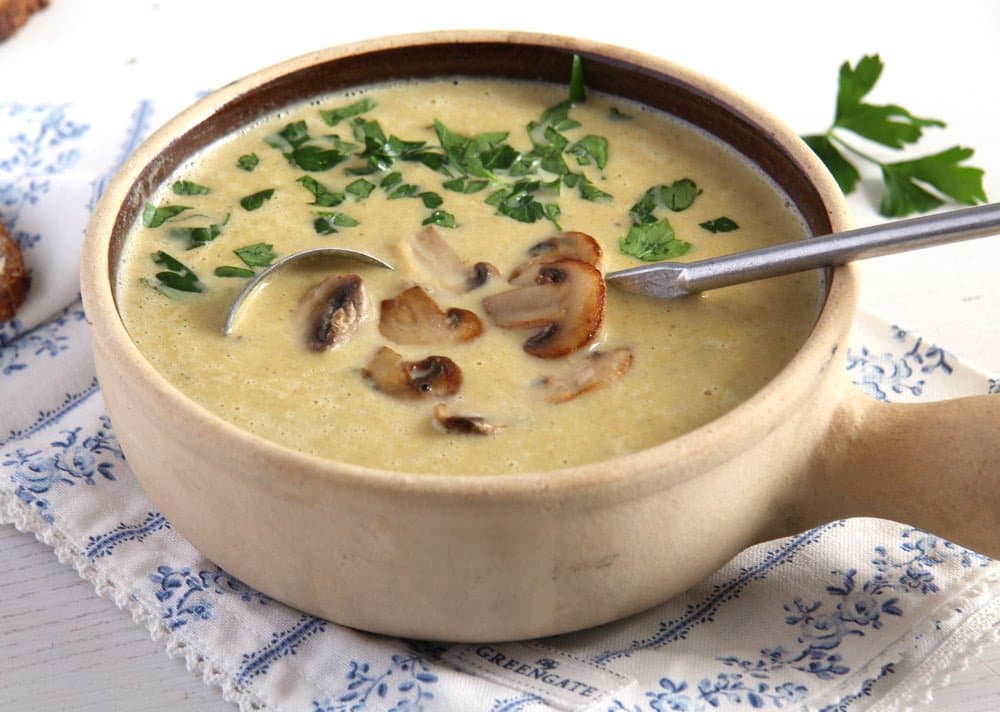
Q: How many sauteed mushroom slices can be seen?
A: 8